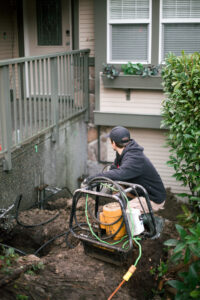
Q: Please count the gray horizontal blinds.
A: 2